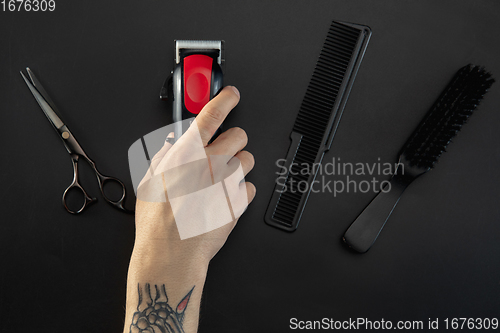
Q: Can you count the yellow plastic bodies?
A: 0